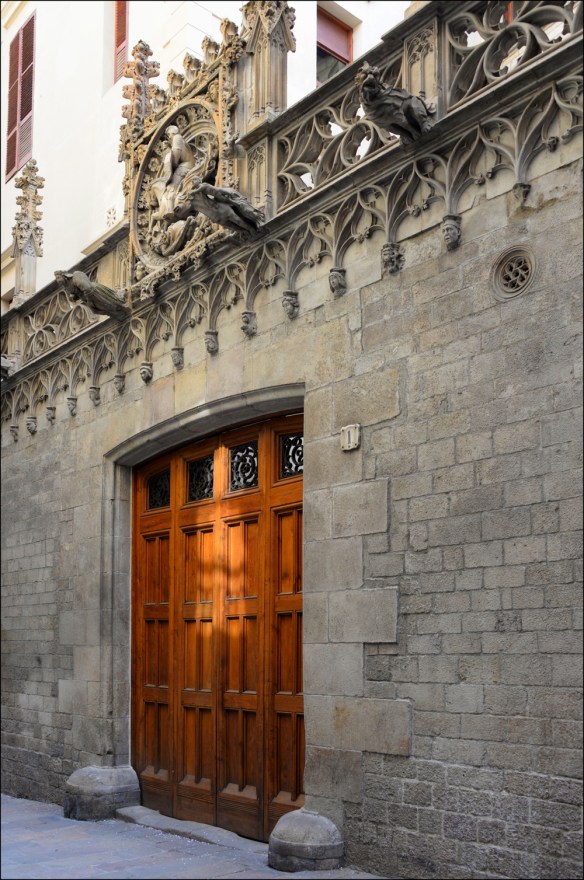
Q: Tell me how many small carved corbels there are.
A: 15